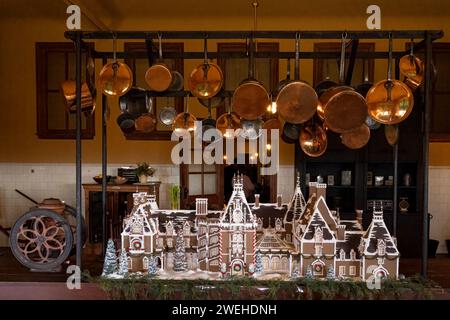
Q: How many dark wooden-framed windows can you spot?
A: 5